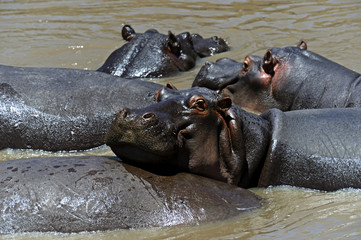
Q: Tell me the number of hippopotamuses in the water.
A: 5